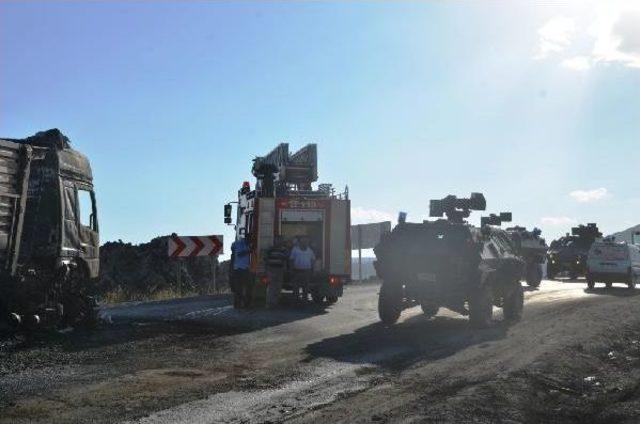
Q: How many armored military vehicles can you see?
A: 3